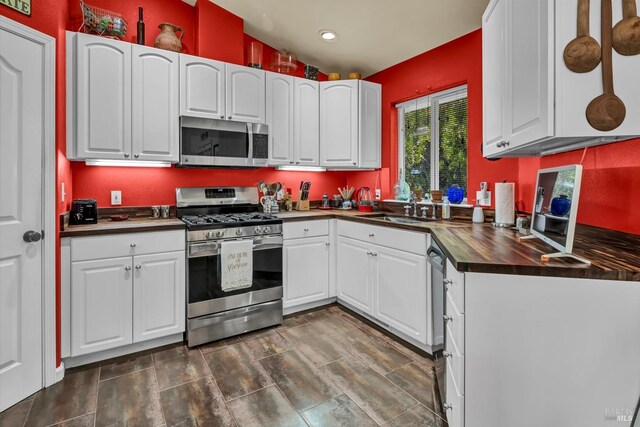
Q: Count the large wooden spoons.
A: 3